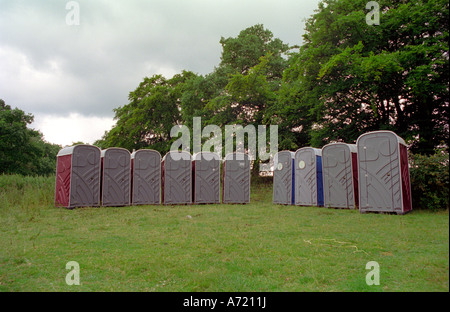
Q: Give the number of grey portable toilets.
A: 10